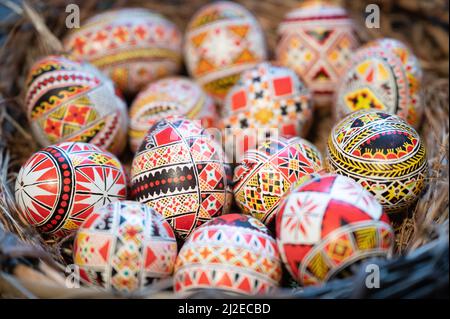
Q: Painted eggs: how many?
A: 14